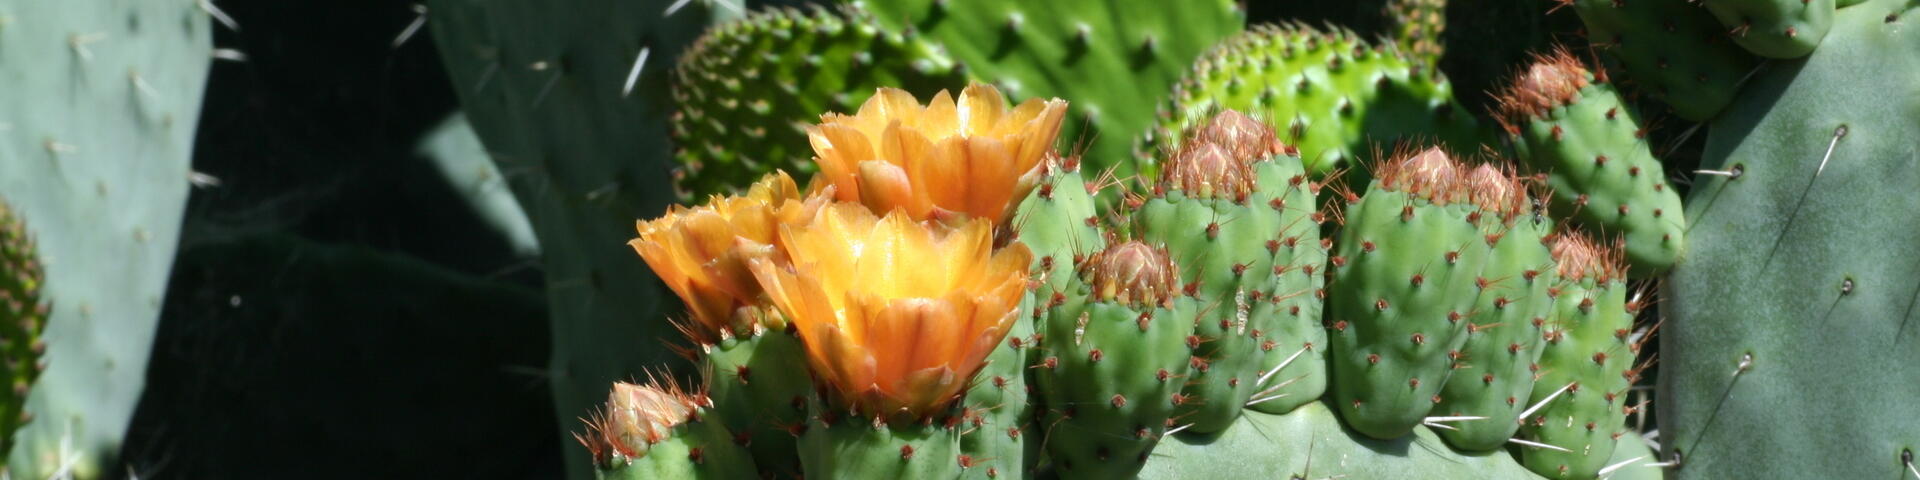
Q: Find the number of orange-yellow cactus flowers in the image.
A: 3